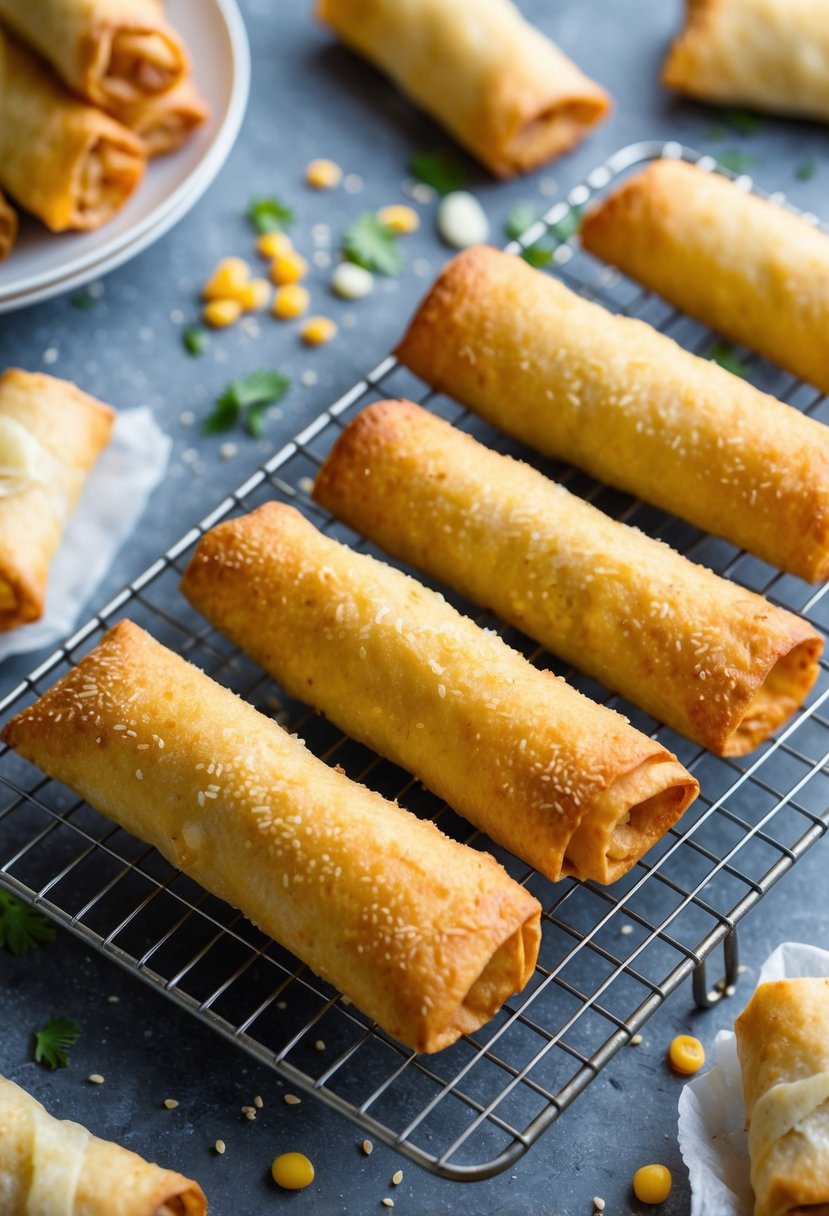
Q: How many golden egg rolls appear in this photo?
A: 14